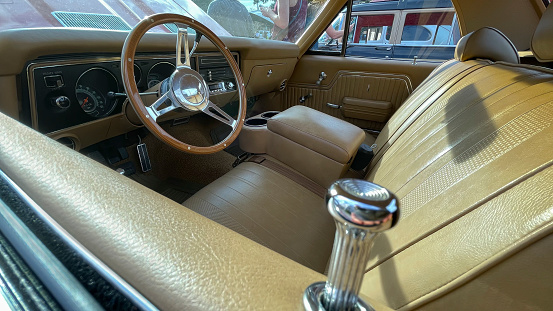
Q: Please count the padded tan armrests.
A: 2